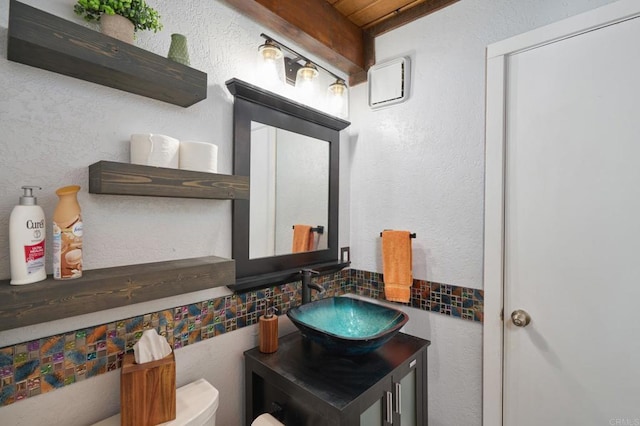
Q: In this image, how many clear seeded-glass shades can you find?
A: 3